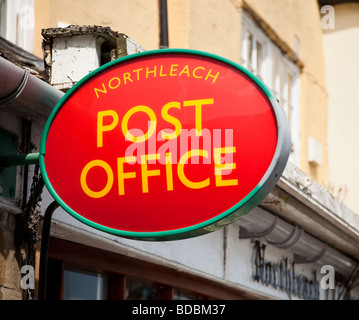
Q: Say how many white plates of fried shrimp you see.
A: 0